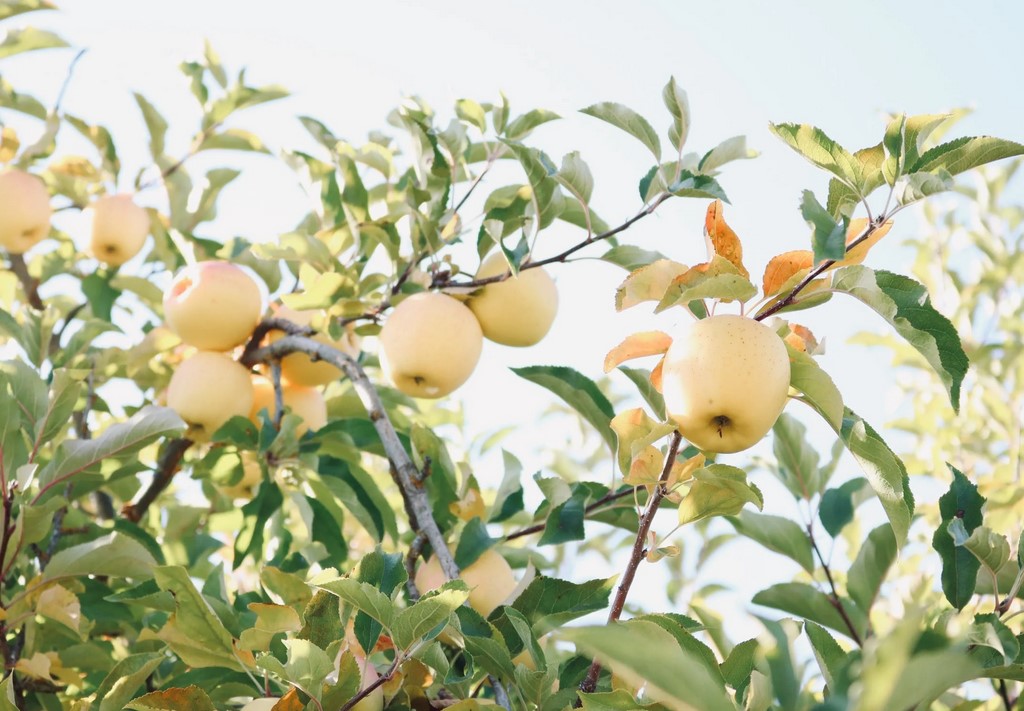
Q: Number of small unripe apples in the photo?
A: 0